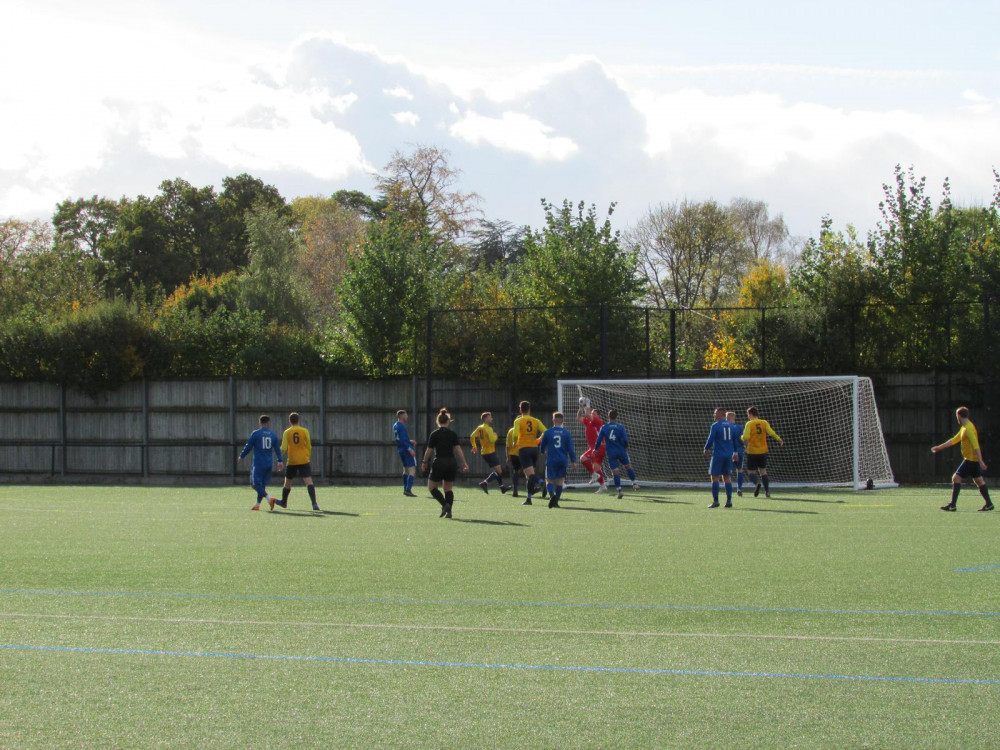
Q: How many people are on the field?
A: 14